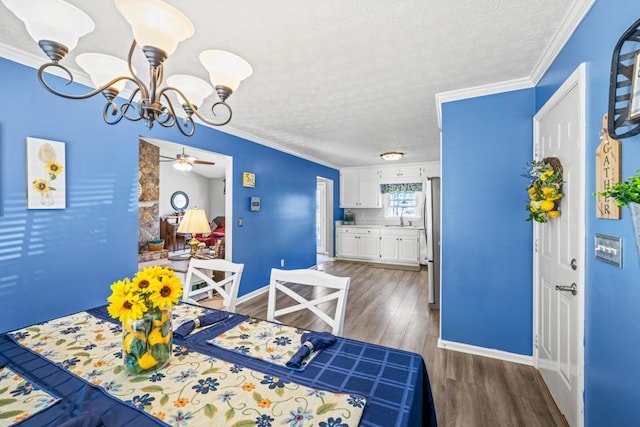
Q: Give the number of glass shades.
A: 5